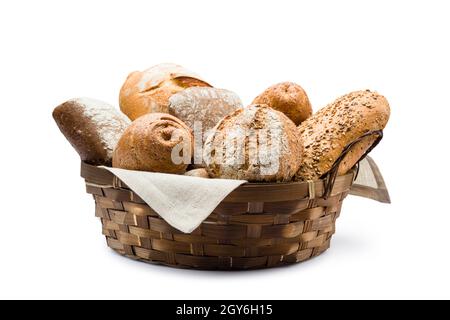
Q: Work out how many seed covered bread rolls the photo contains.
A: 1